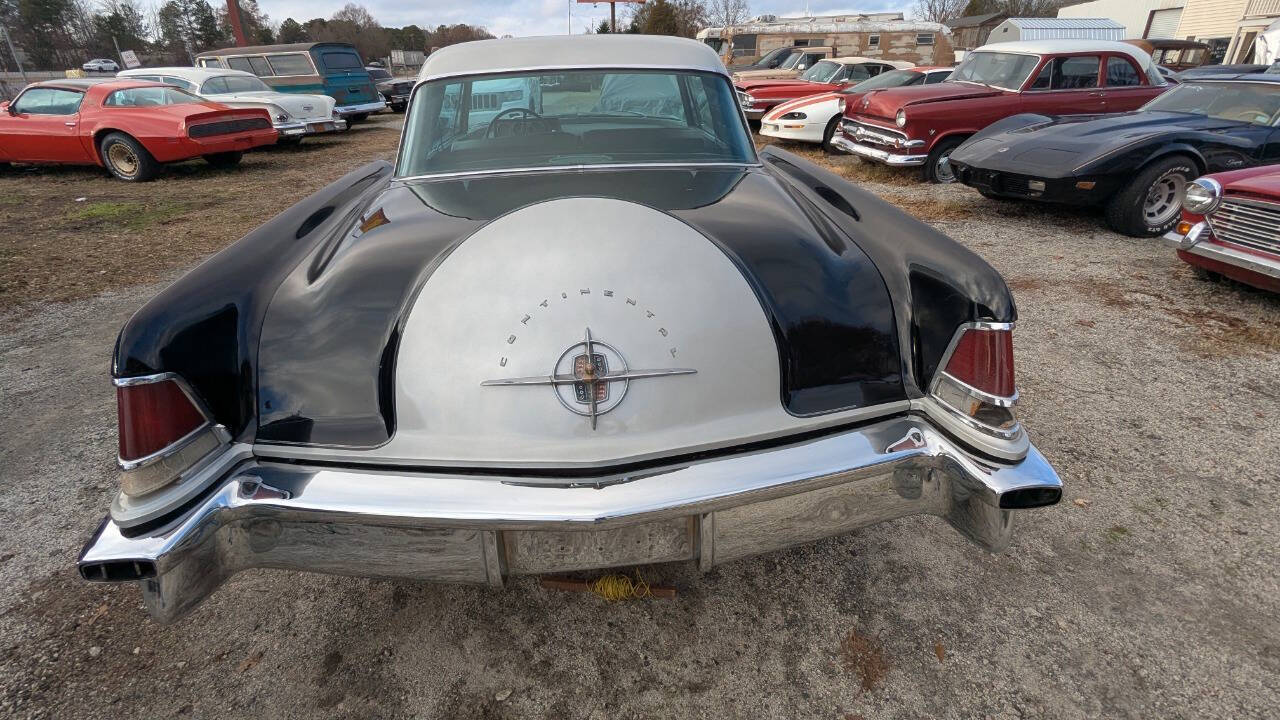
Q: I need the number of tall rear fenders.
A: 2